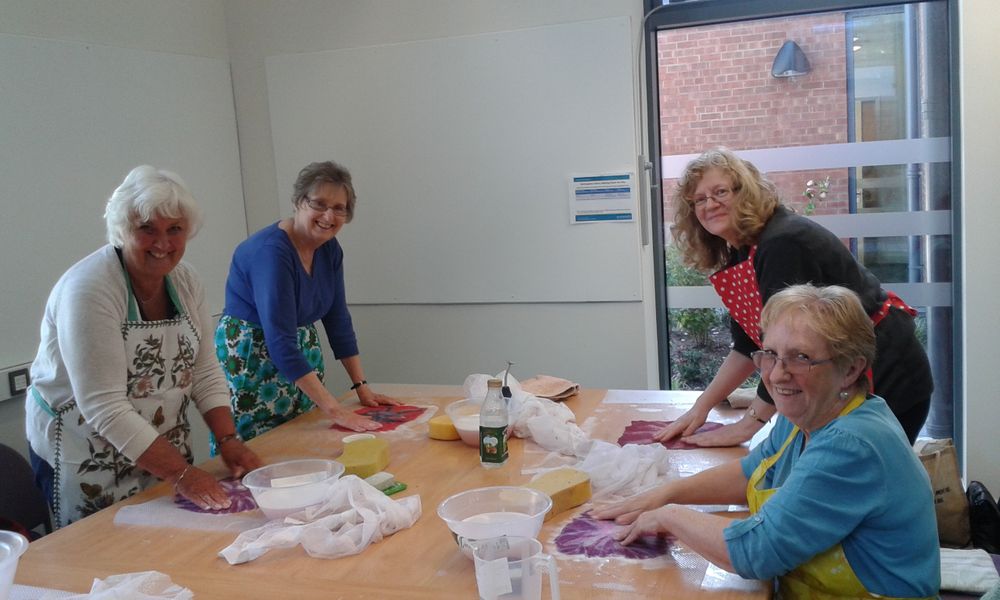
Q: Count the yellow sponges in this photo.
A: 3